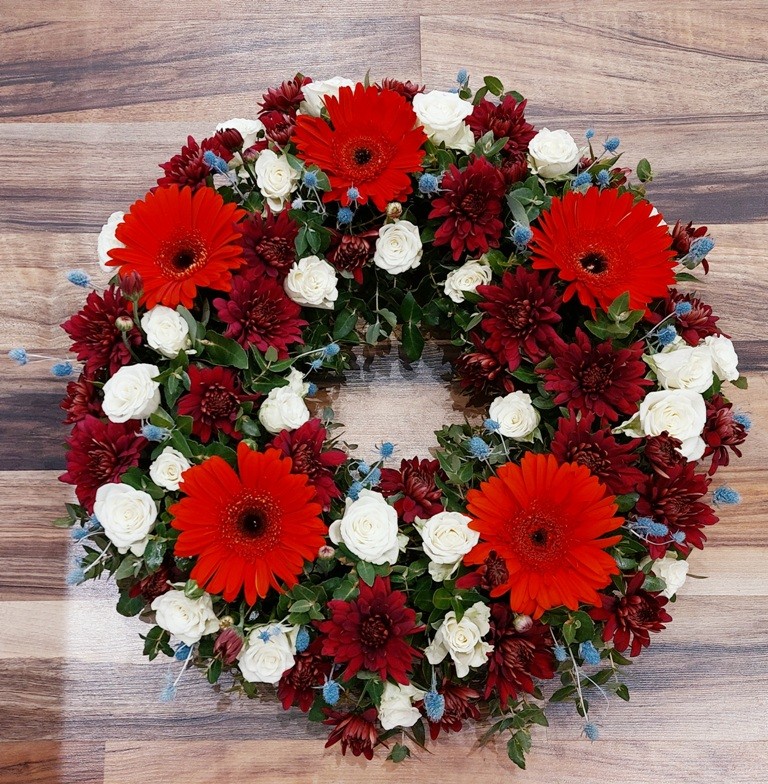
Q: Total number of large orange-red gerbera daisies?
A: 5